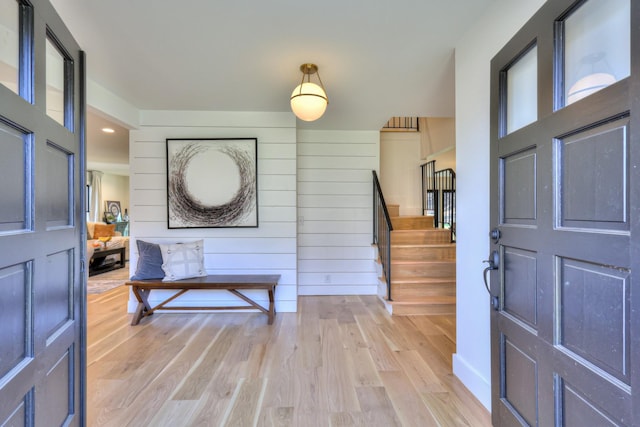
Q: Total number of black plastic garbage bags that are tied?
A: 0